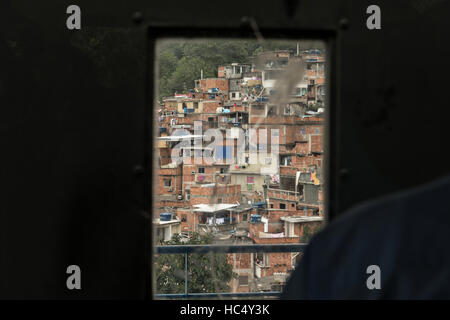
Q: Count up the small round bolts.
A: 5